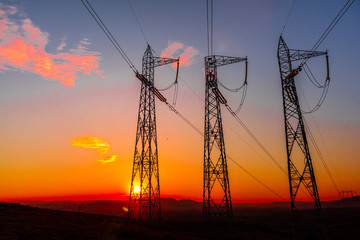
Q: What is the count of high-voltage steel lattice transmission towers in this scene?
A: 3